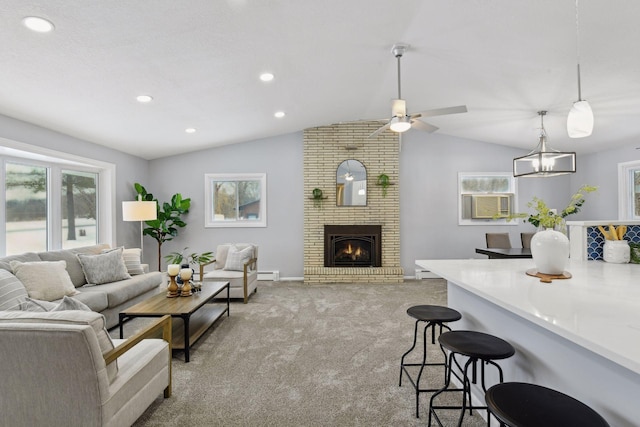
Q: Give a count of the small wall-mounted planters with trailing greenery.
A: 2